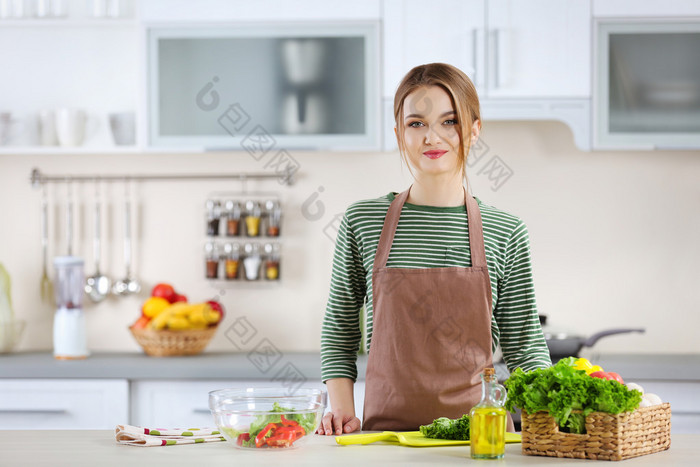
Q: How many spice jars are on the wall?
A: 8